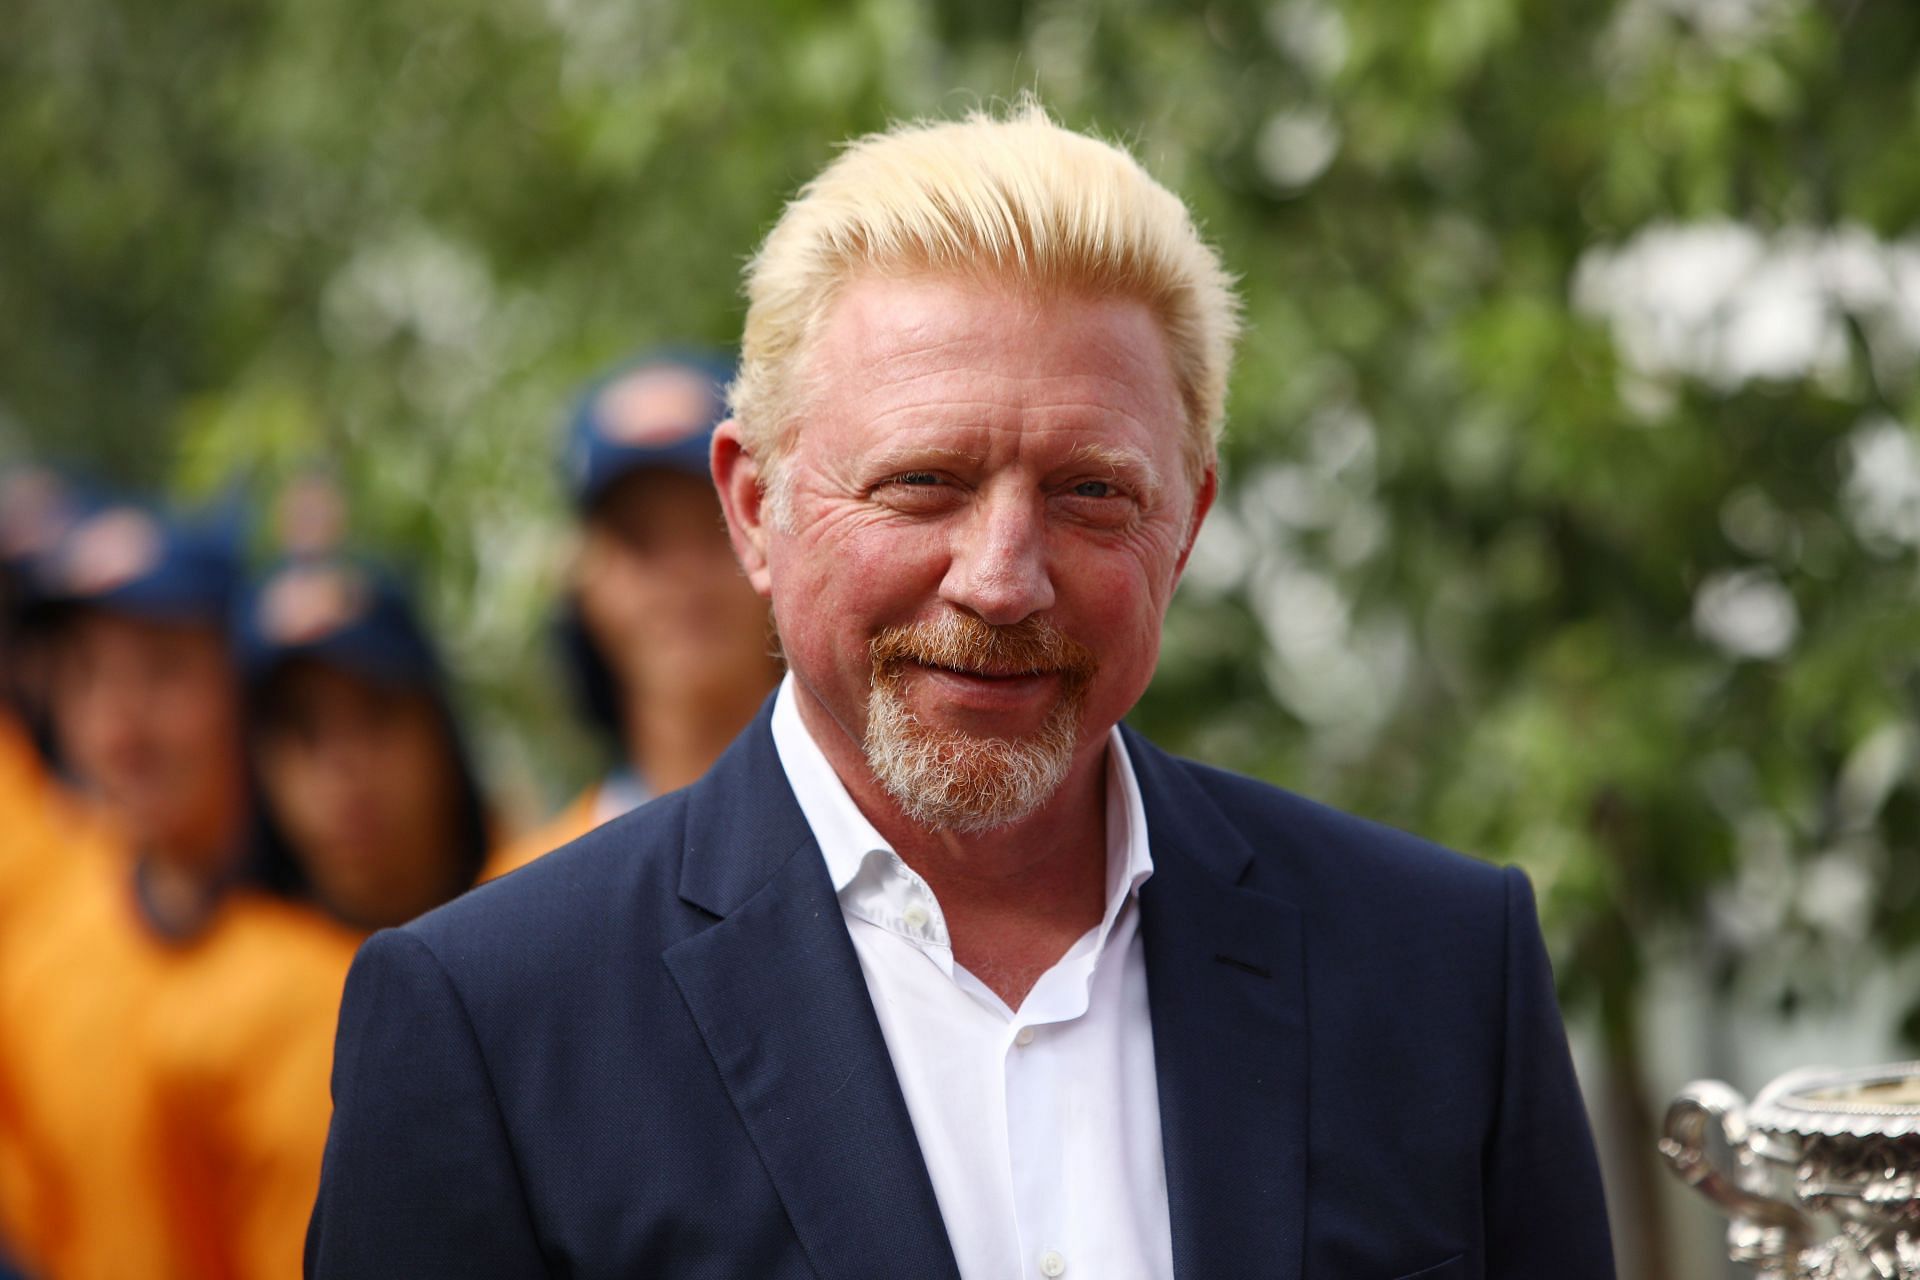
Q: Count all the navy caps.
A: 4